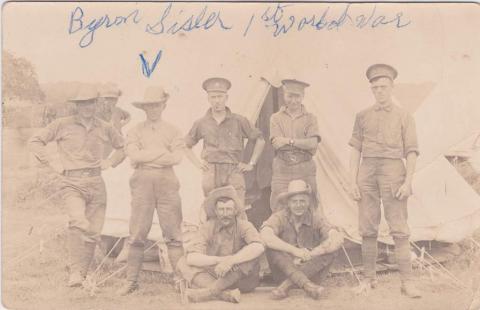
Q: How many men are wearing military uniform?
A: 8